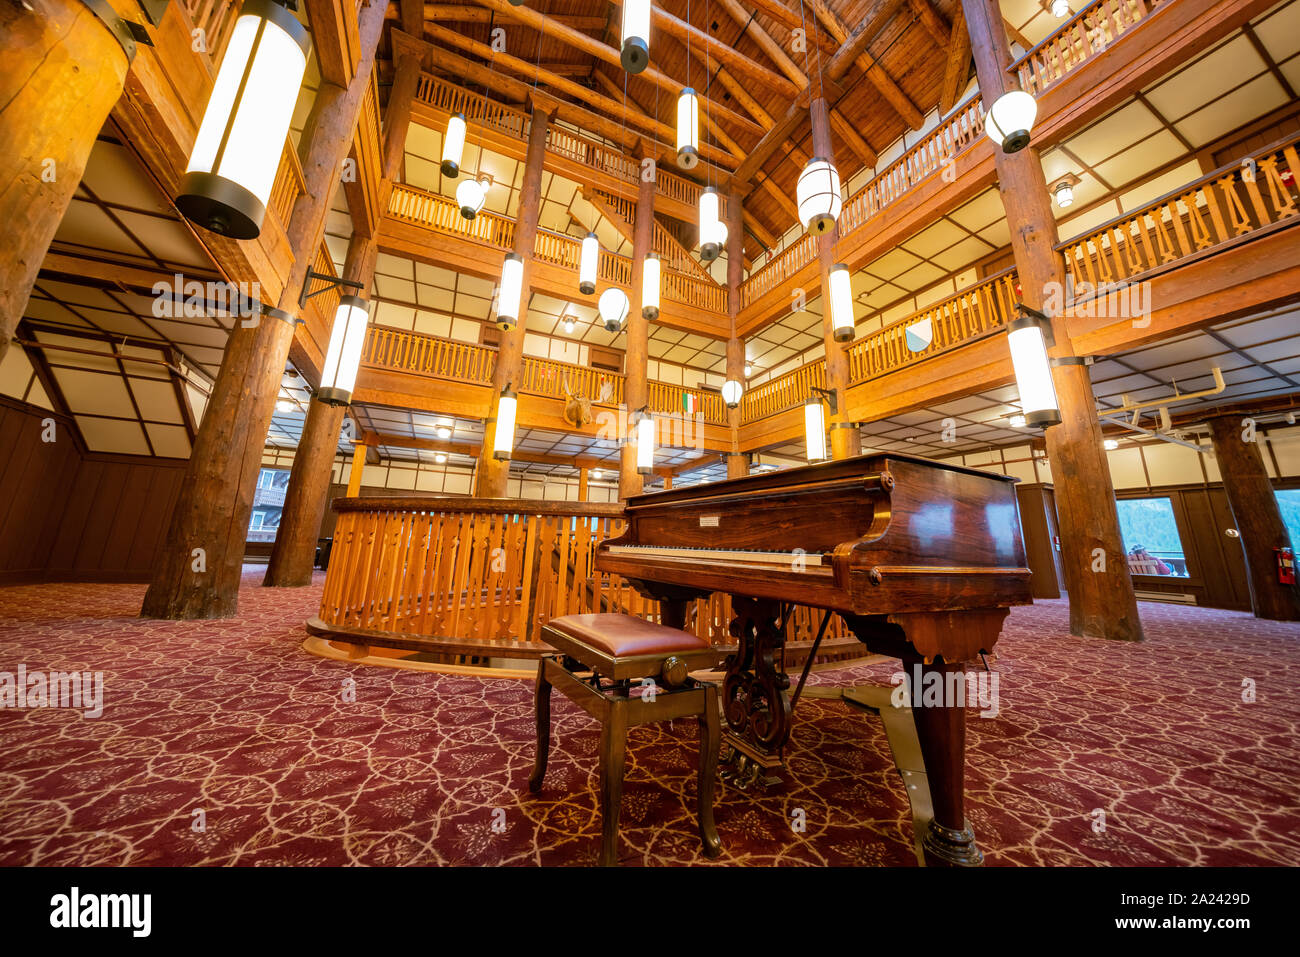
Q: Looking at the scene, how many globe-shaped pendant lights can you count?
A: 6